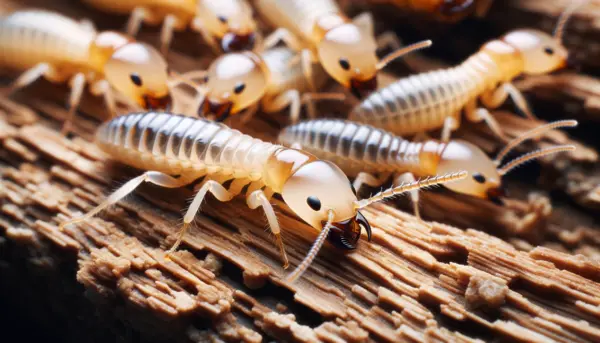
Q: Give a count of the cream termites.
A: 7